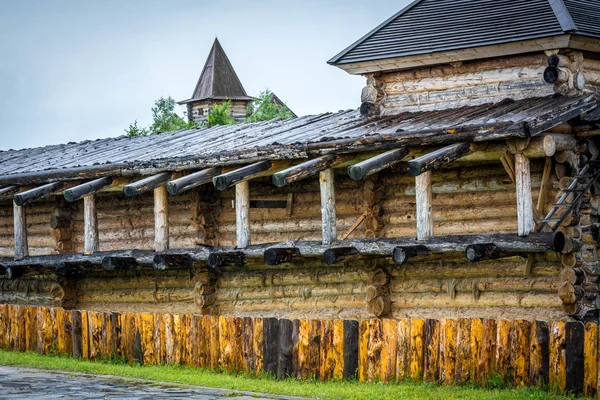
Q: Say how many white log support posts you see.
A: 7